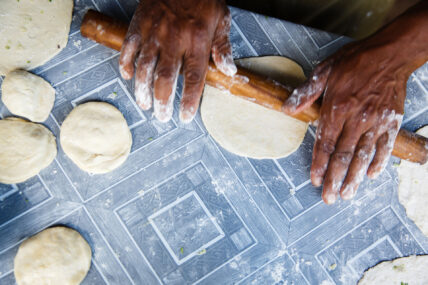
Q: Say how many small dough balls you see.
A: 4